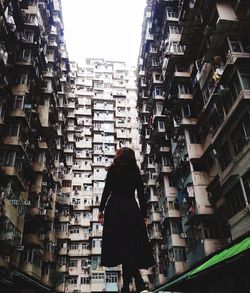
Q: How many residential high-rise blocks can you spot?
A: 3